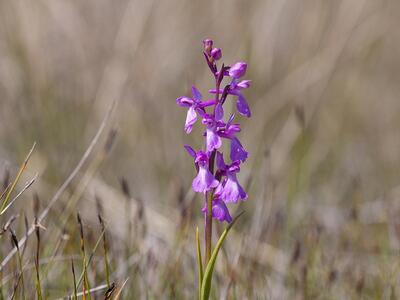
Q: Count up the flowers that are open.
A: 7